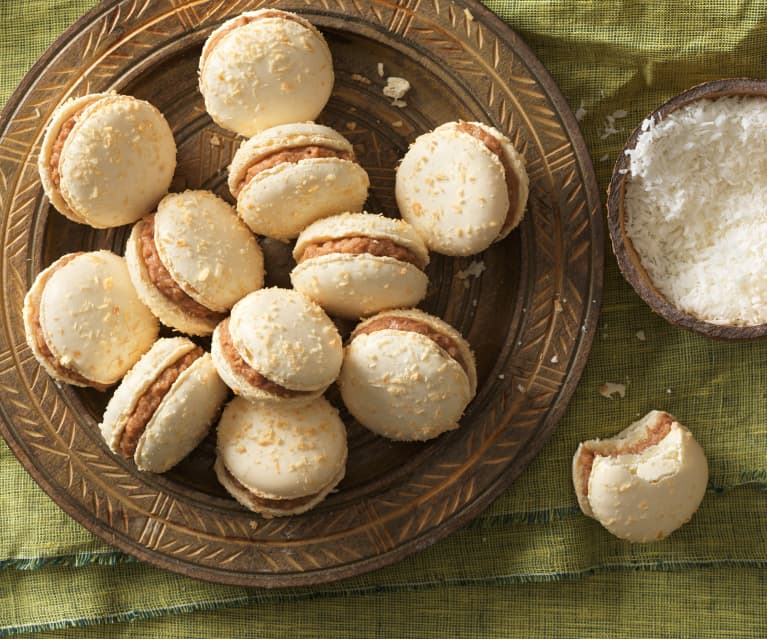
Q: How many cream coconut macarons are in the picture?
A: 12